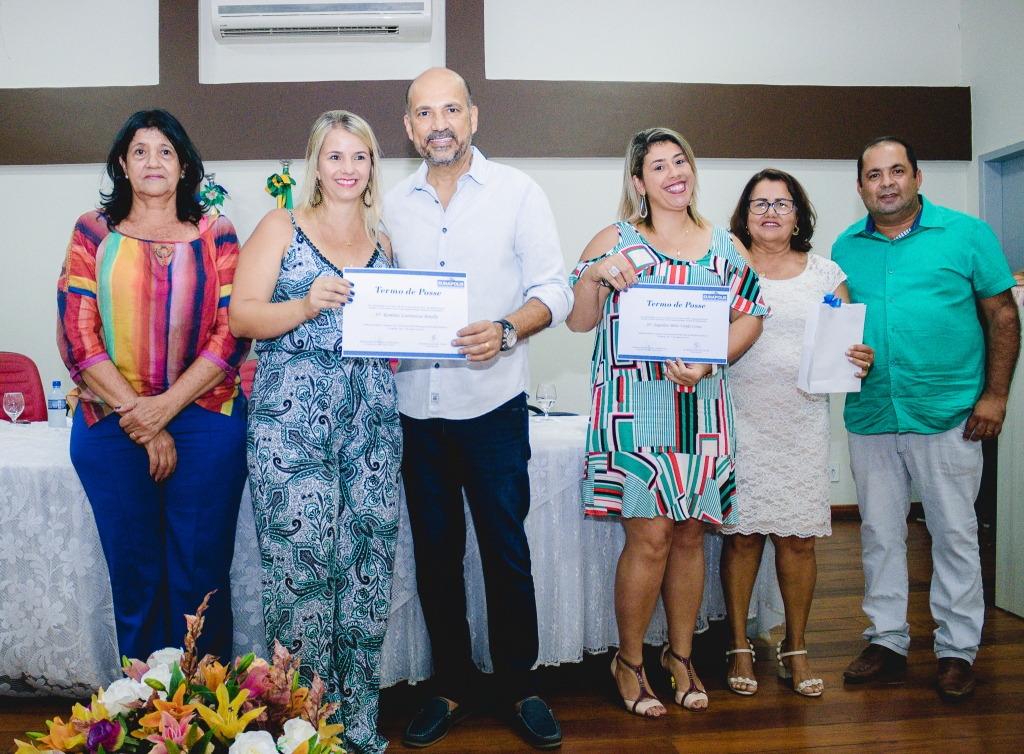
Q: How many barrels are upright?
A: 0